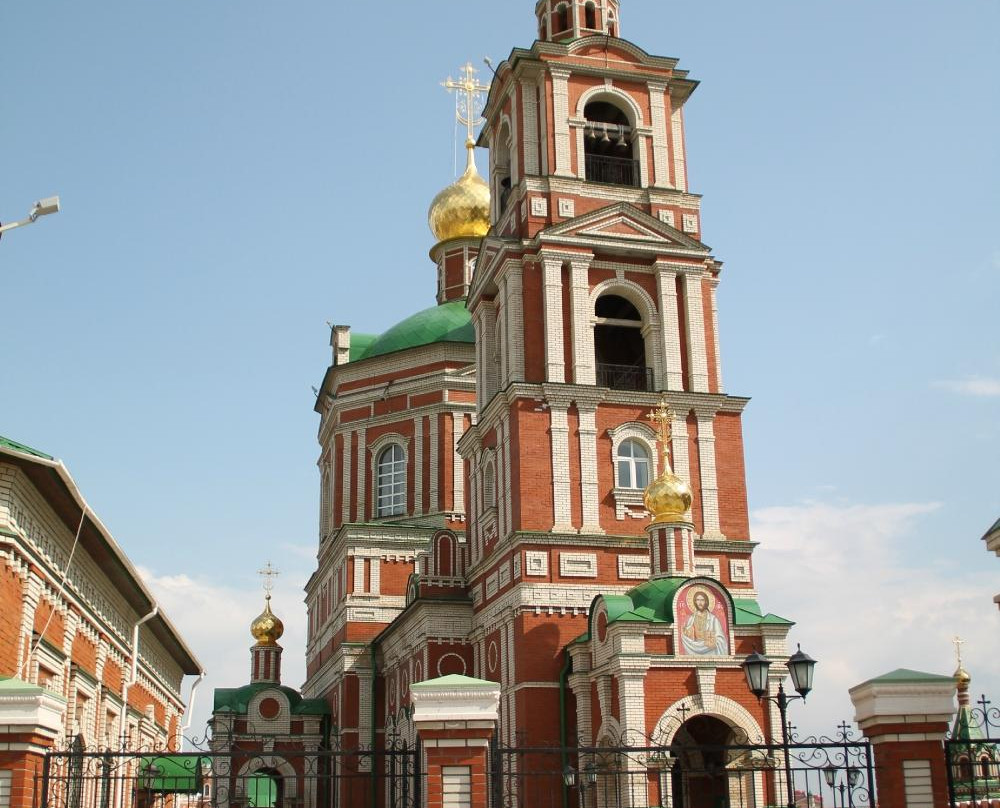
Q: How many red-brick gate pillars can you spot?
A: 3